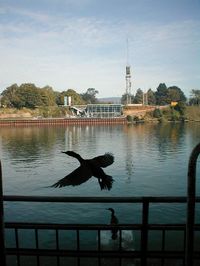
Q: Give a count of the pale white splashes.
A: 1